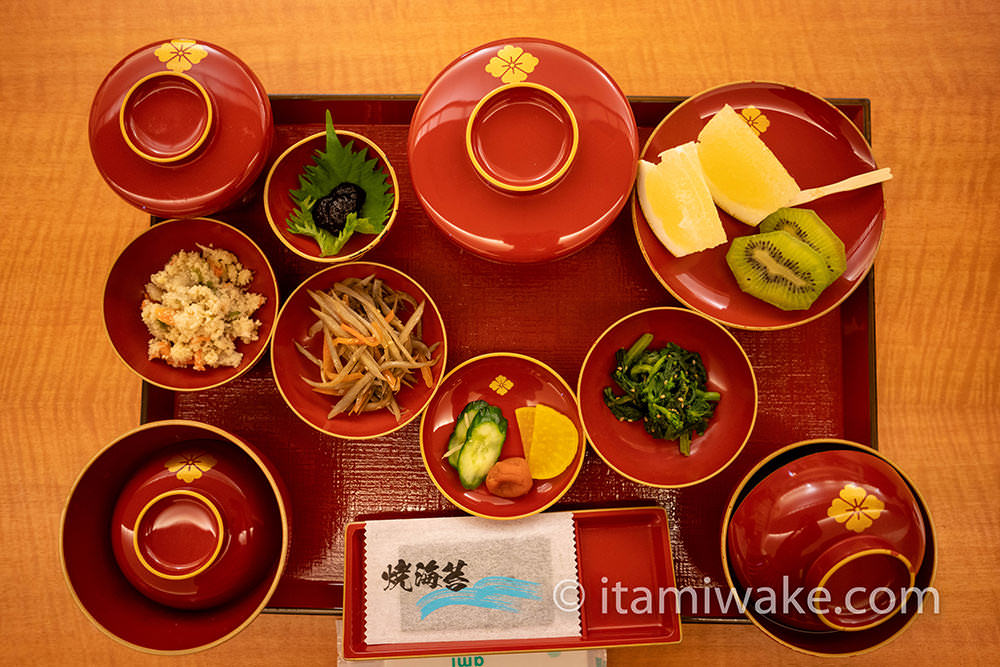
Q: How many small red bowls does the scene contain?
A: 5